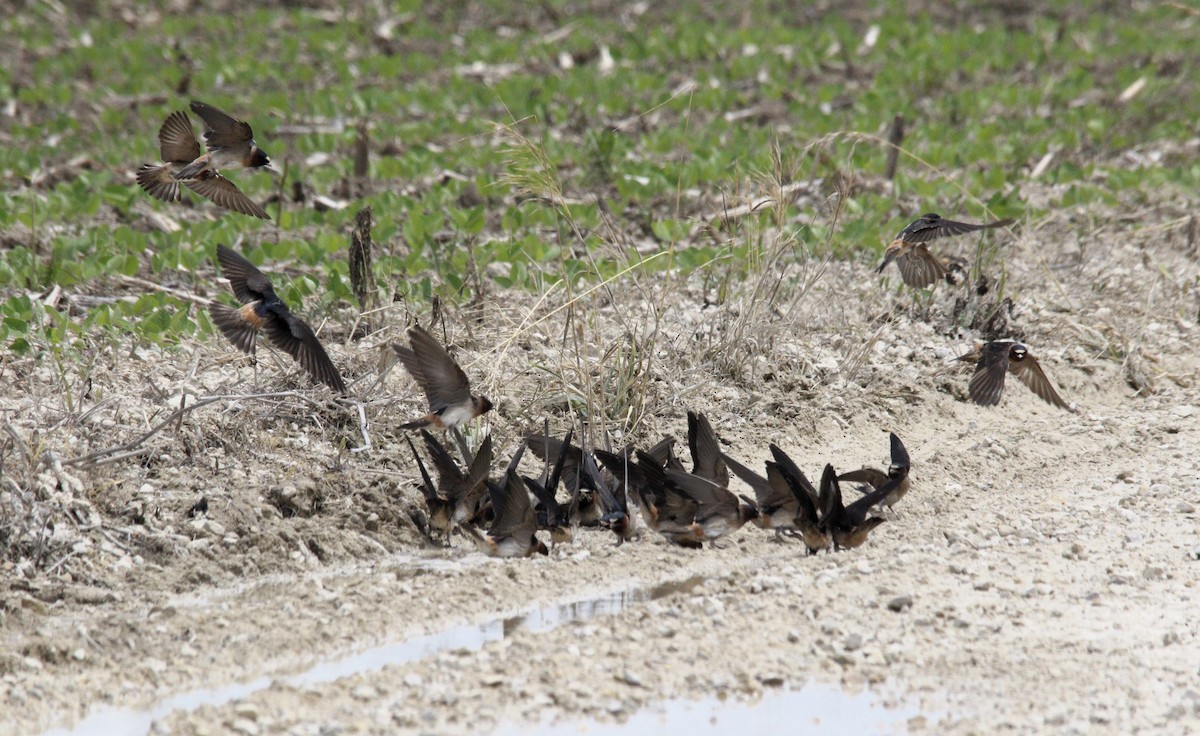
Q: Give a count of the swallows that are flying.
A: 6